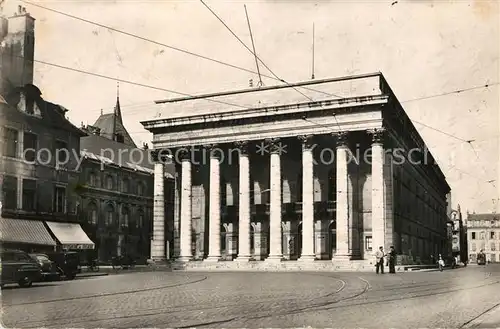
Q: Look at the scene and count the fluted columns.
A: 8